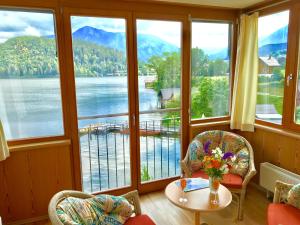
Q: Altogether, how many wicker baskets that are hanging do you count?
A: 0